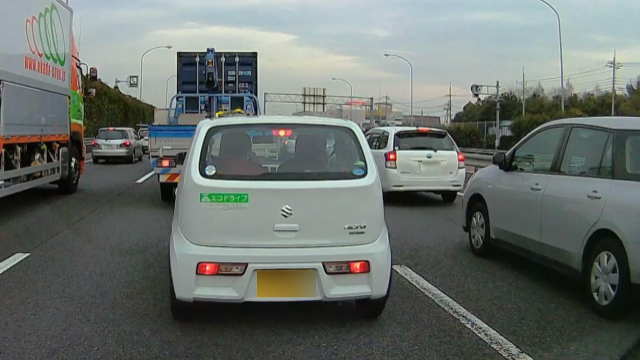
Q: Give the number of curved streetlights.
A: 5